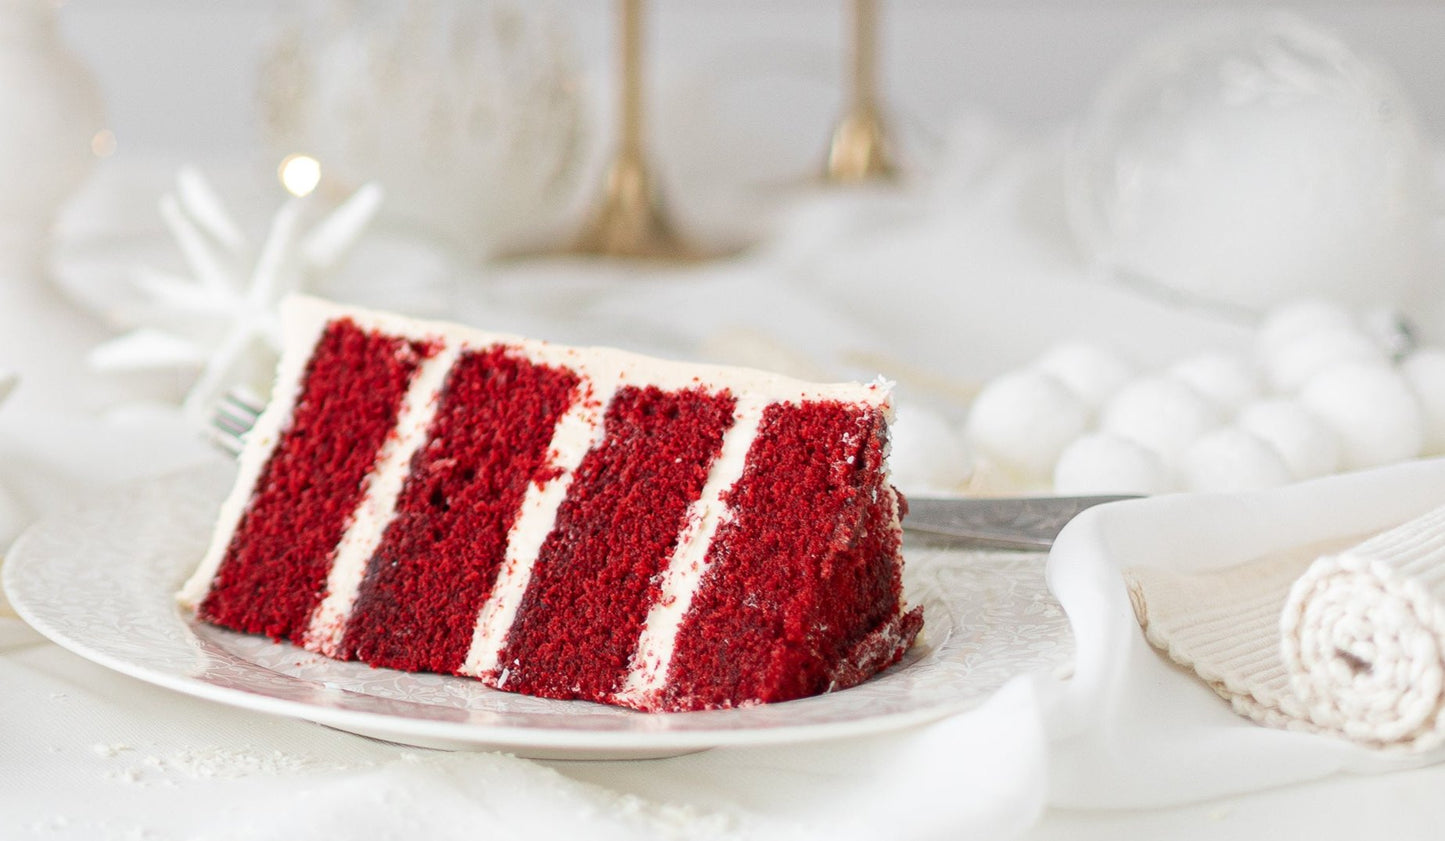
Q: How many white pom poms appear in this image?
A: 12